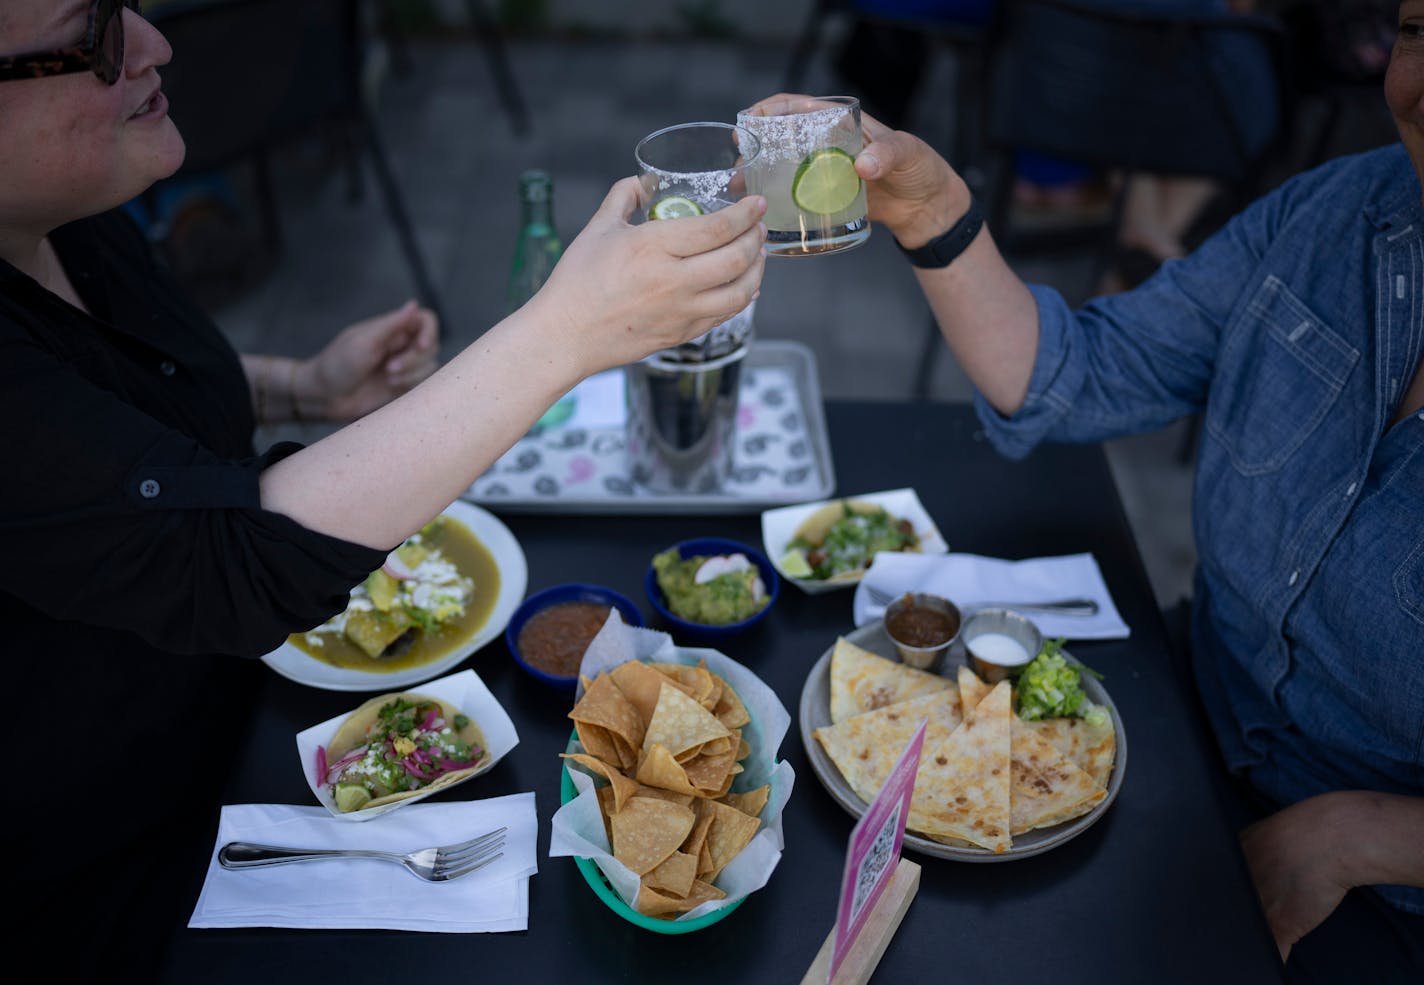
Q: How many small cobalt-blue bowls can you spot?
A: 2